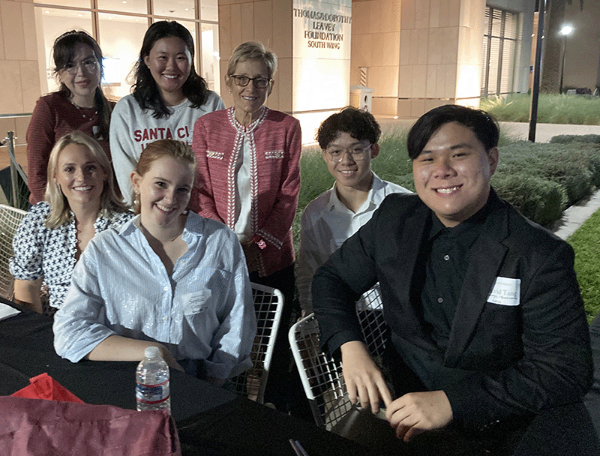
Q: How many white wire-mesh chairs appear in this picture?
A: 3